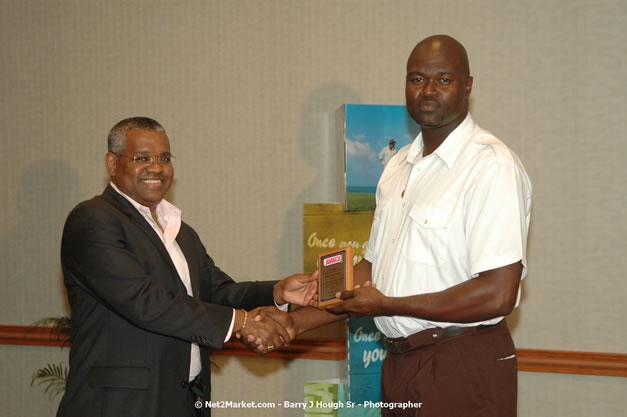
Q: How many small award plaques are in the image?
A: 1